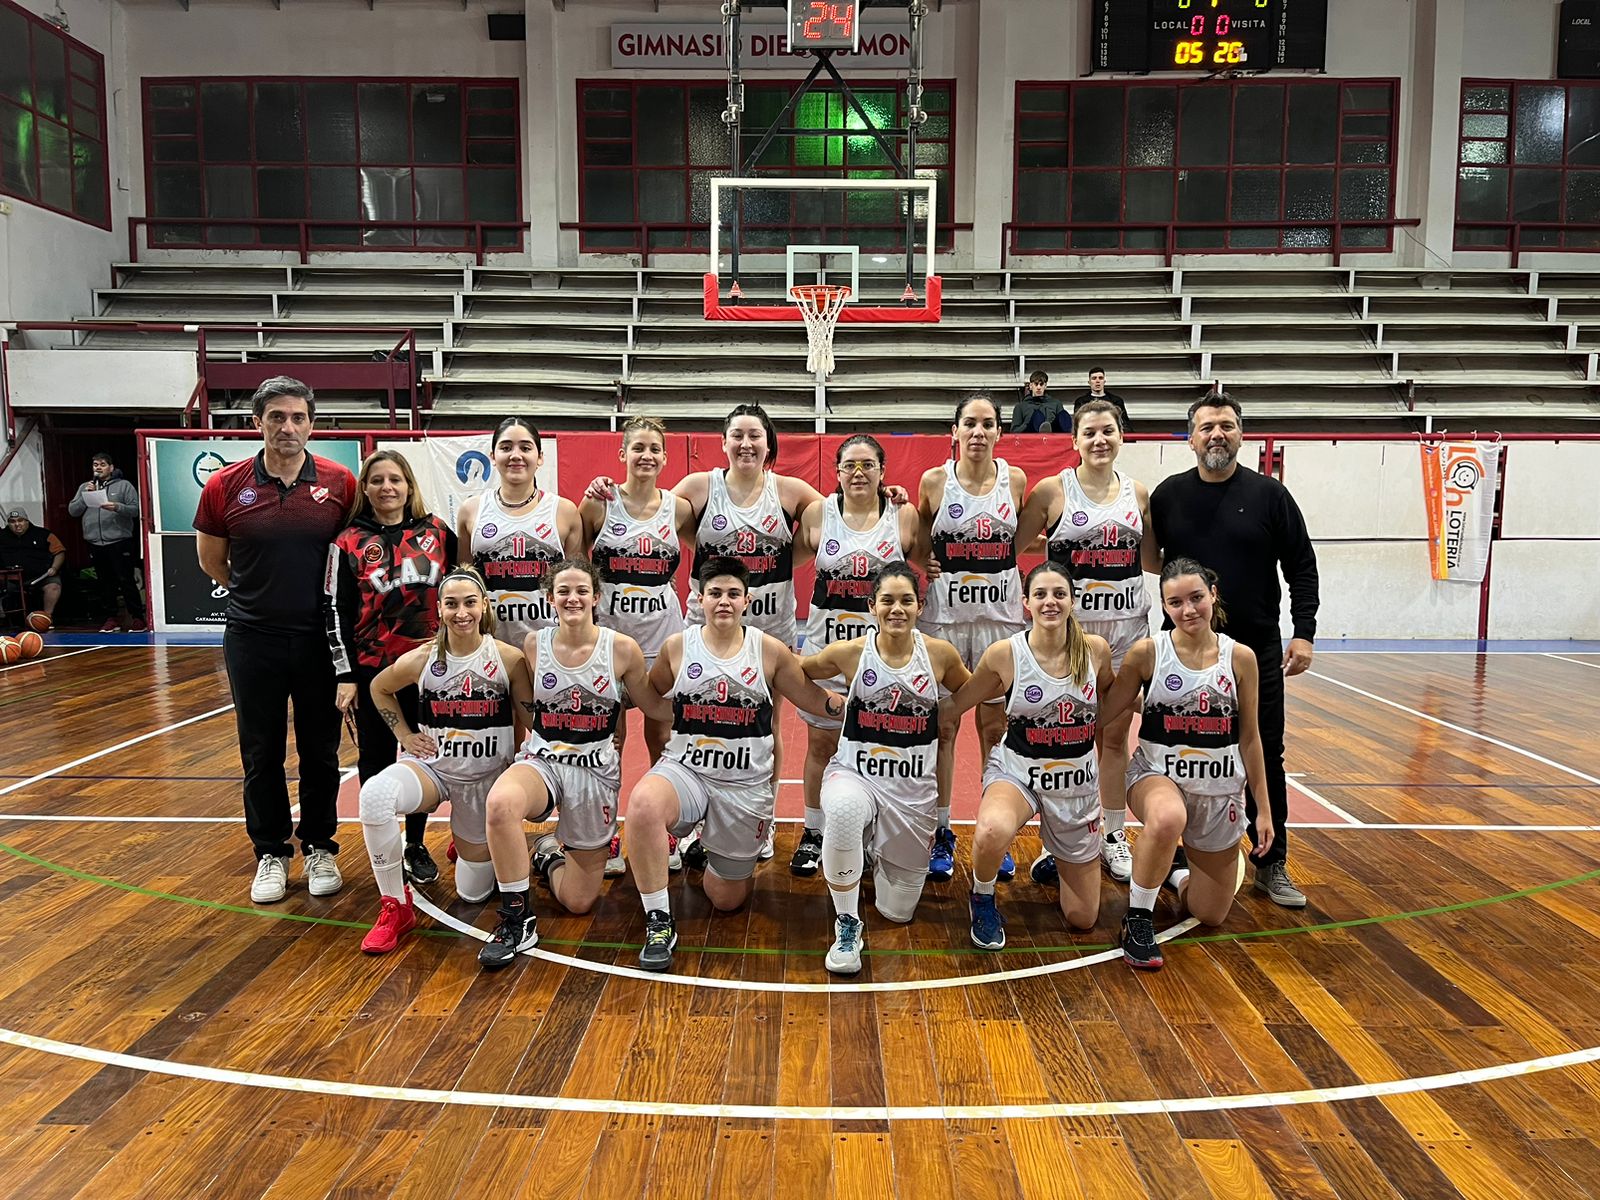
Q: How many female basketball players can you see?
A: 12